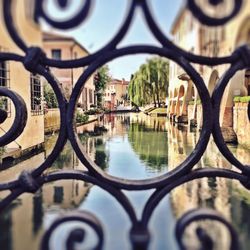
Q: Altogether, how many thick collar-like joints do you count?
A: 5